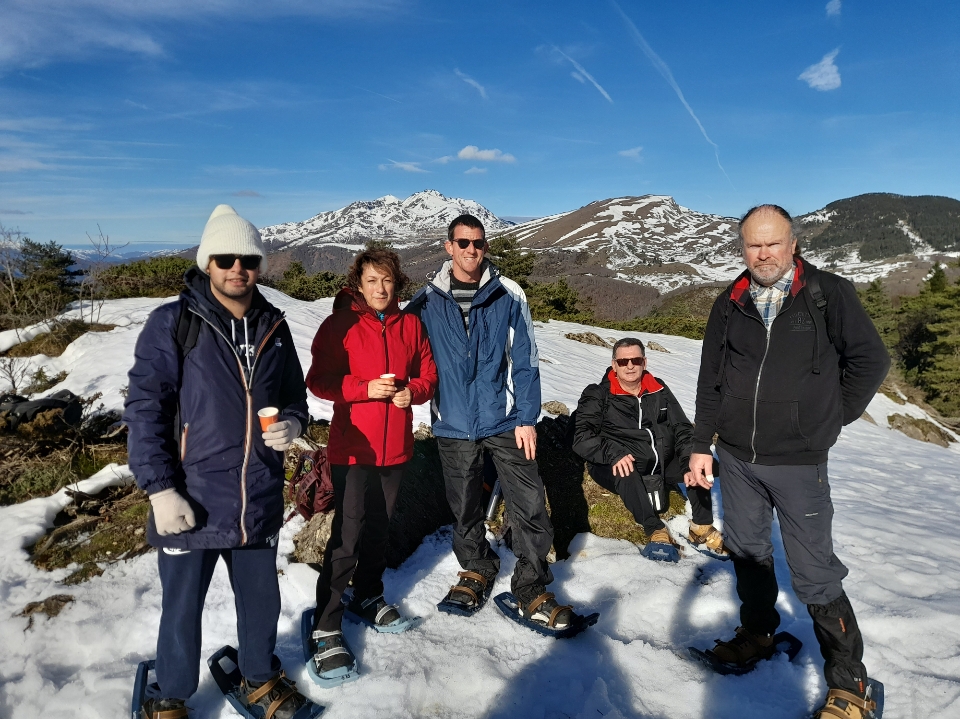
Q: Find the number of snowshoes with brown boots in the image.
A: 4